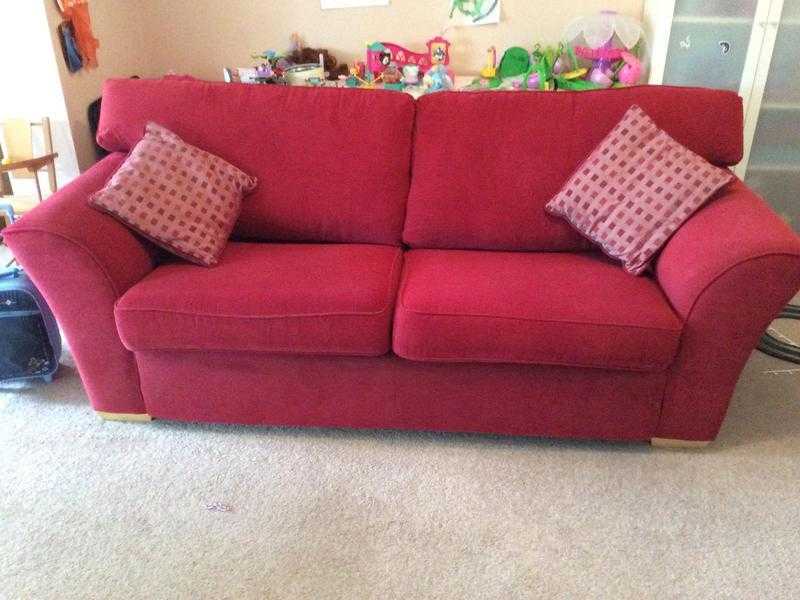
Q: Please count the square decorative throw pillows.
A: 2